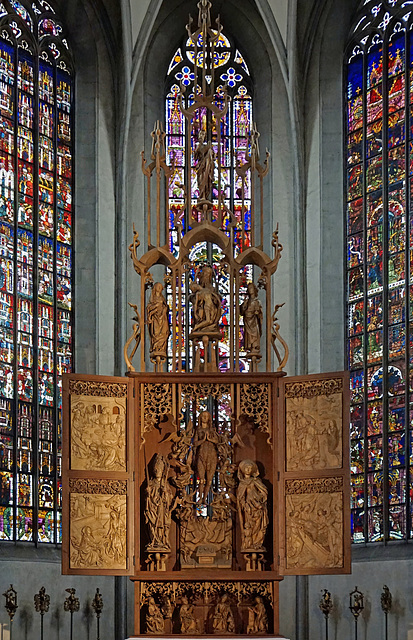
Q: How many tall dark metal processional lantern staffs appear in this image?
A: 7